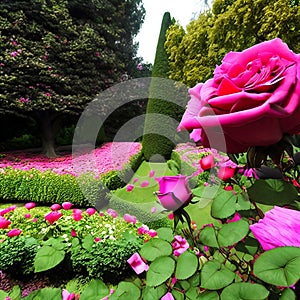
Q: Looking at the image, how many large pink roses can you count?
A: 1